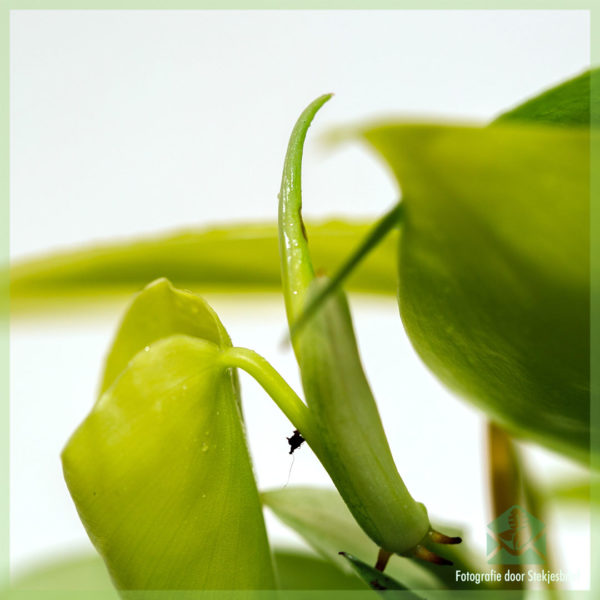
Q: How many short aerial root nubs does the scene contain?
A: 3